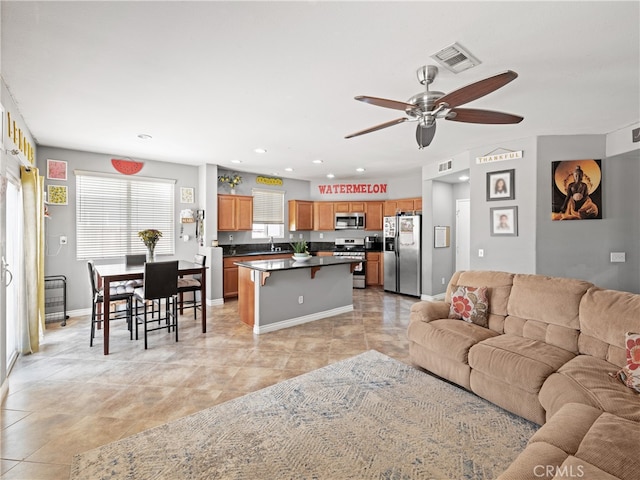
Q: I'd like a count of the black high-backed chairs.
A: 4